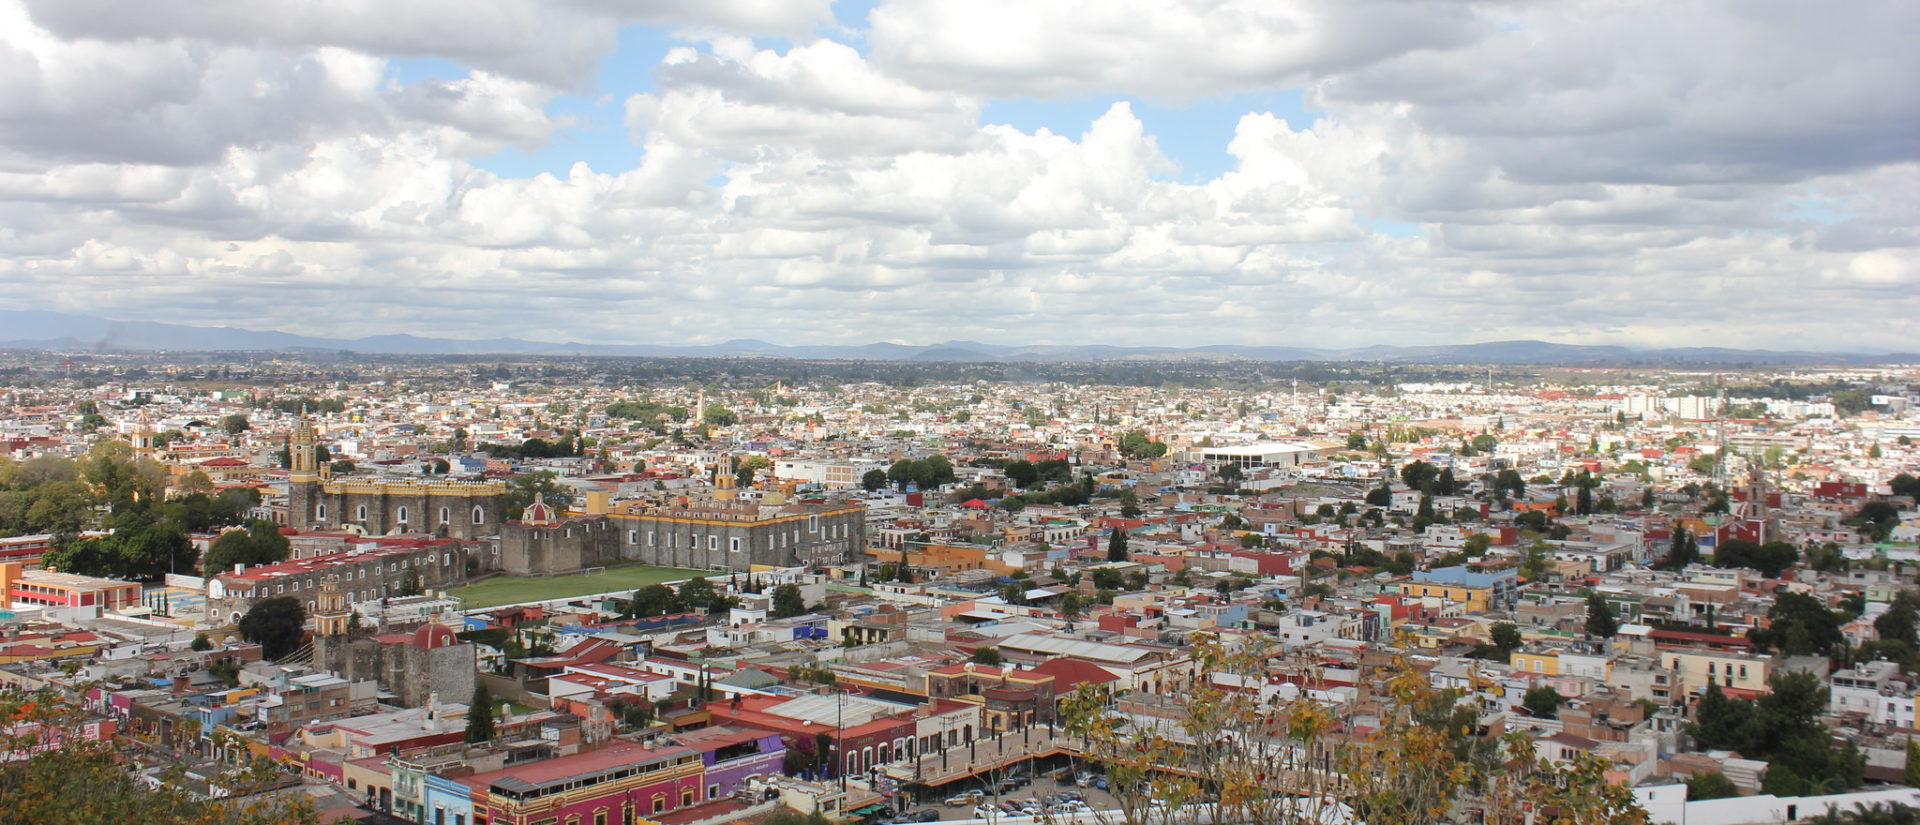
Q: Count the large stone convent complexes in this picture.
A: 1